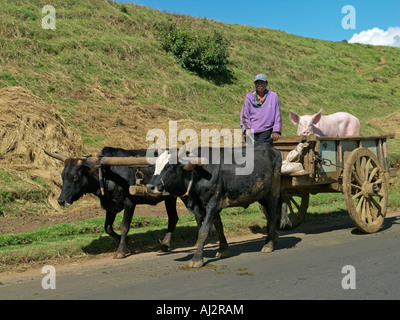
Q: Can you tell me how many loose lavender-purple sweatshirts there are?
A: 1